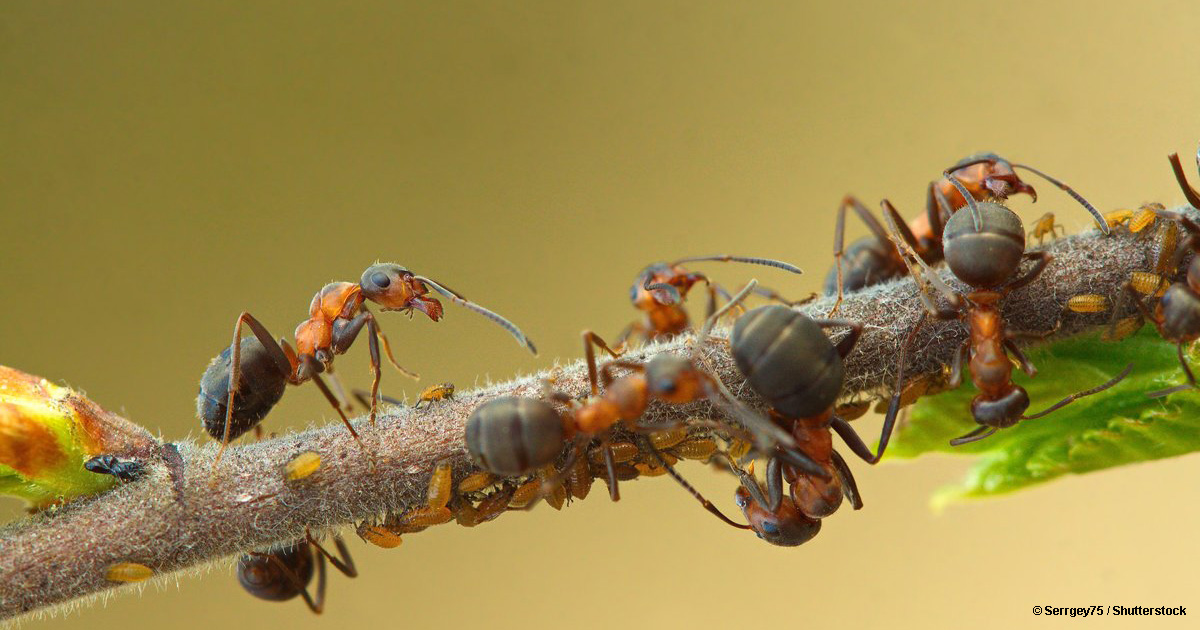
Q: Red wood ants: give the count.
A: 8